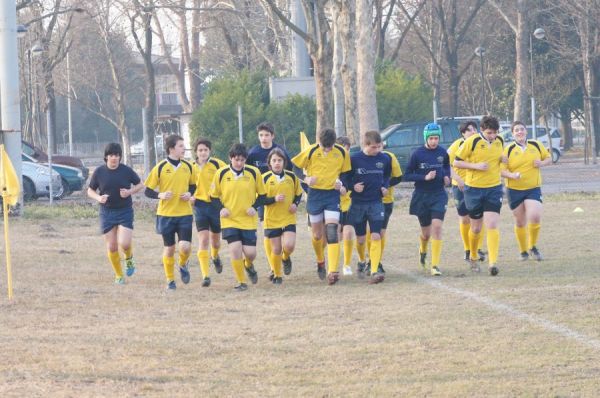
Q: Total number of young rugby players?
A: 14